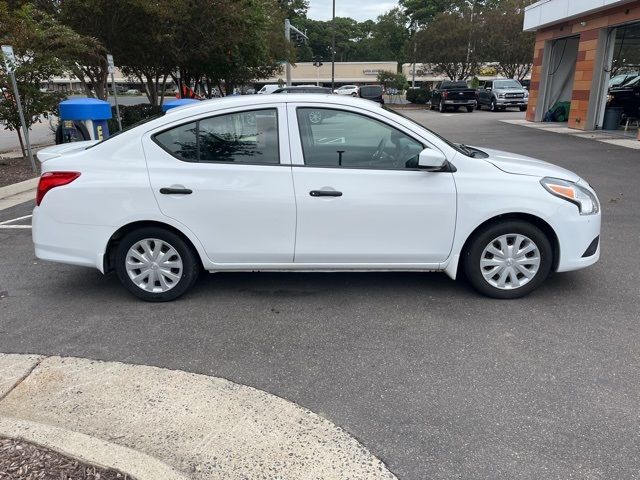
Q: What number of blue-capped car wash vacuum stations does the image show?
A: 2